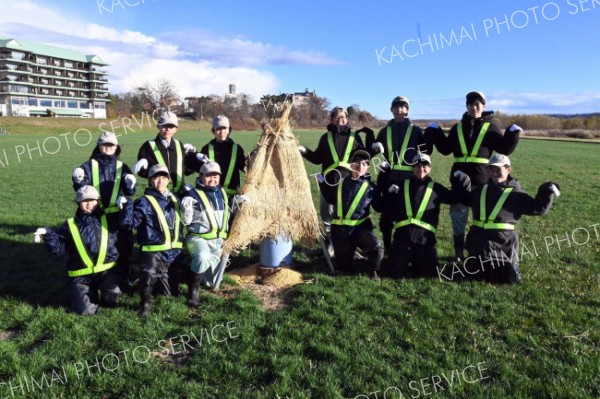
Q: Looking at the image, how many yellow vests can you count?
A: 12